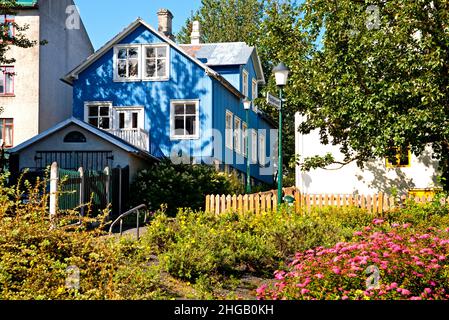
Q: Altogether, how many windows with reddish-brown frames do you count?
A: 3